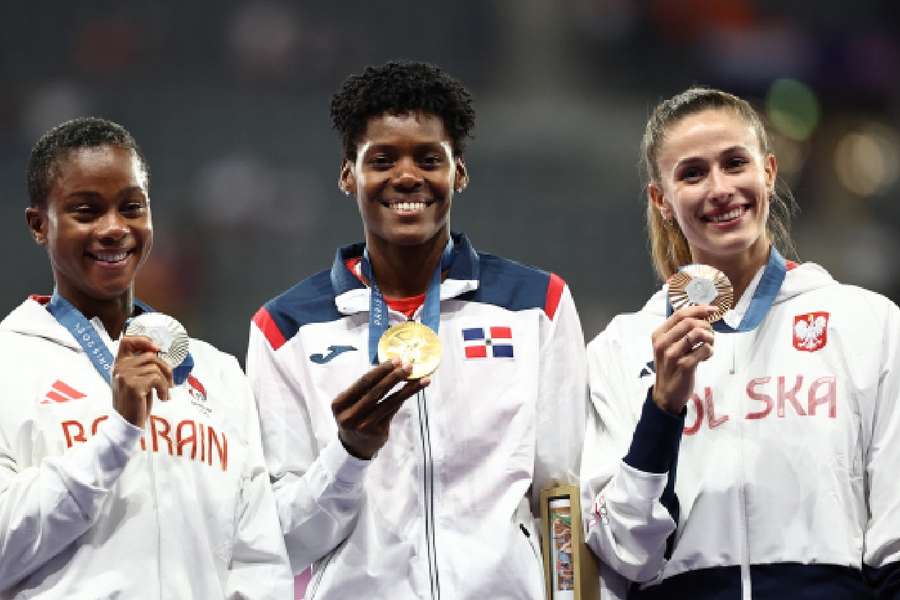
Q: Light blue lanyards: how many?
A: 3